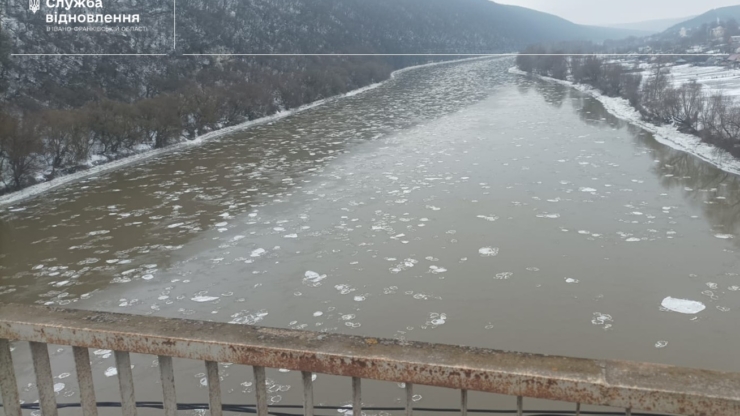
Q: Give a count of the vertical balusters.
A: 14